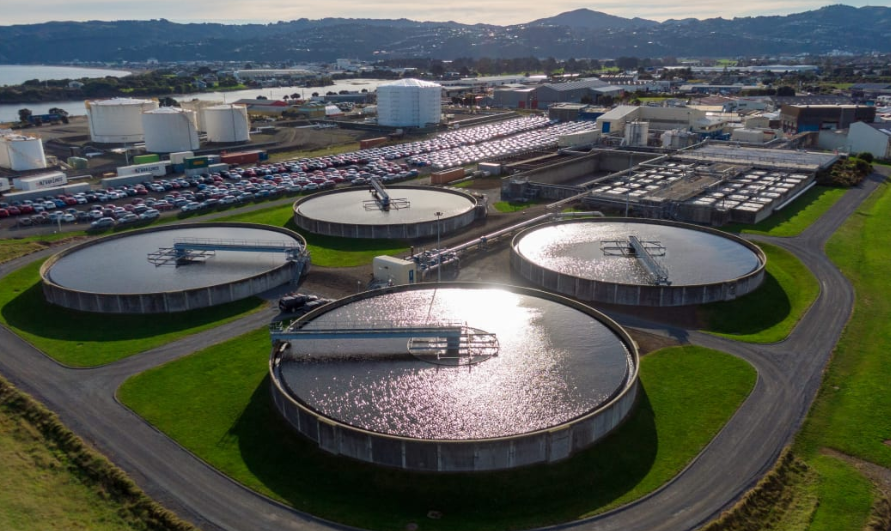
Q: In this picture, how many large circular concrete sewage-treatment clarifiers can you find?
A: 4